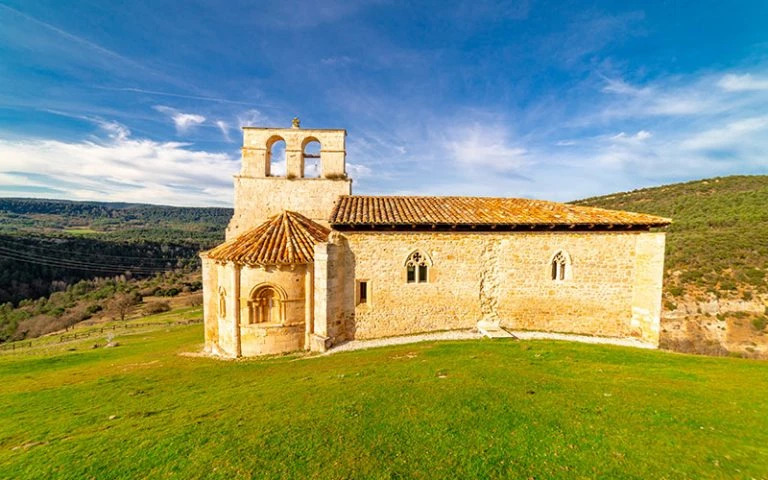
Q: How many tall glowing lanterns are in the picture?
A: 0